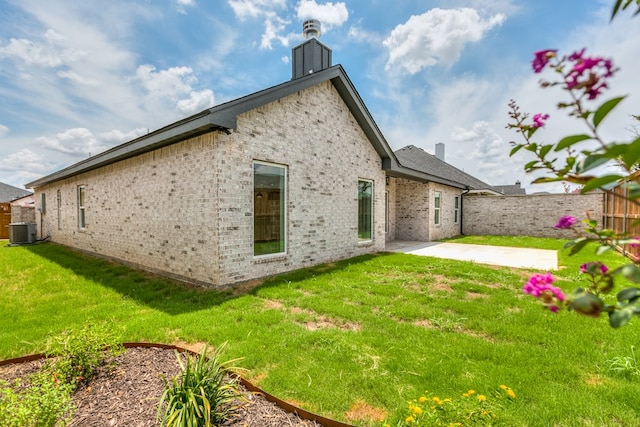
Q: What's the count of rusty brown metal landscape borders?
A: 1